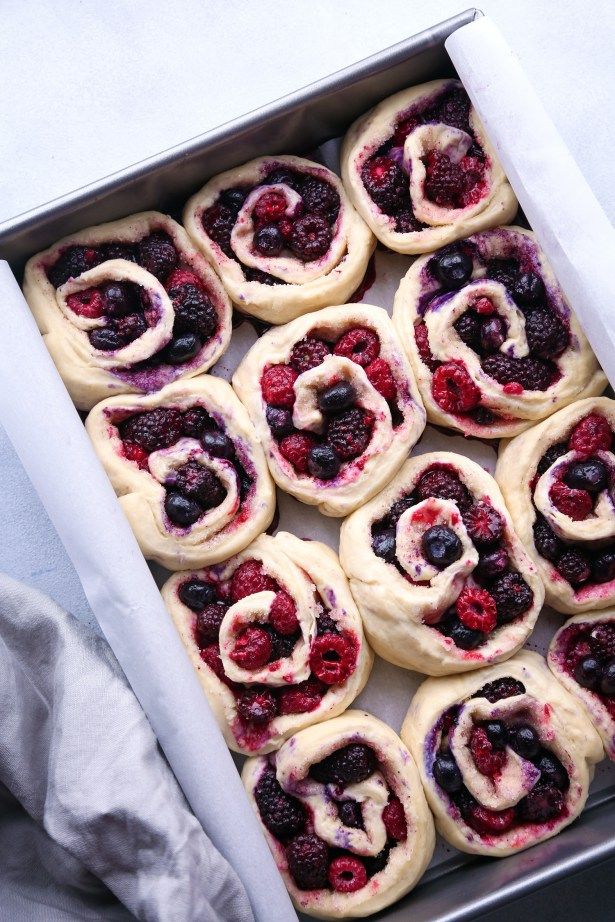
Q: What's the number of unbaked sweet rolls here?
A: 12